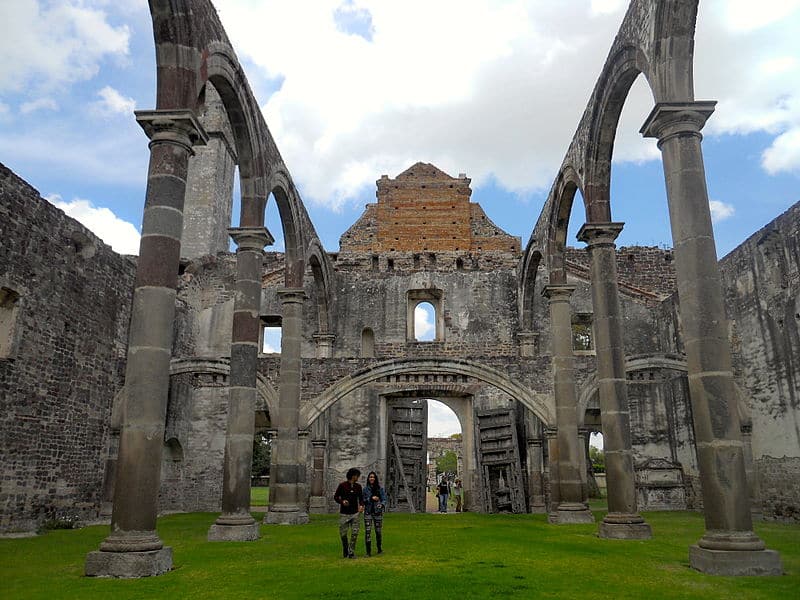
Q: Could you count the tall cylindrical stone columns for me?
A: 6